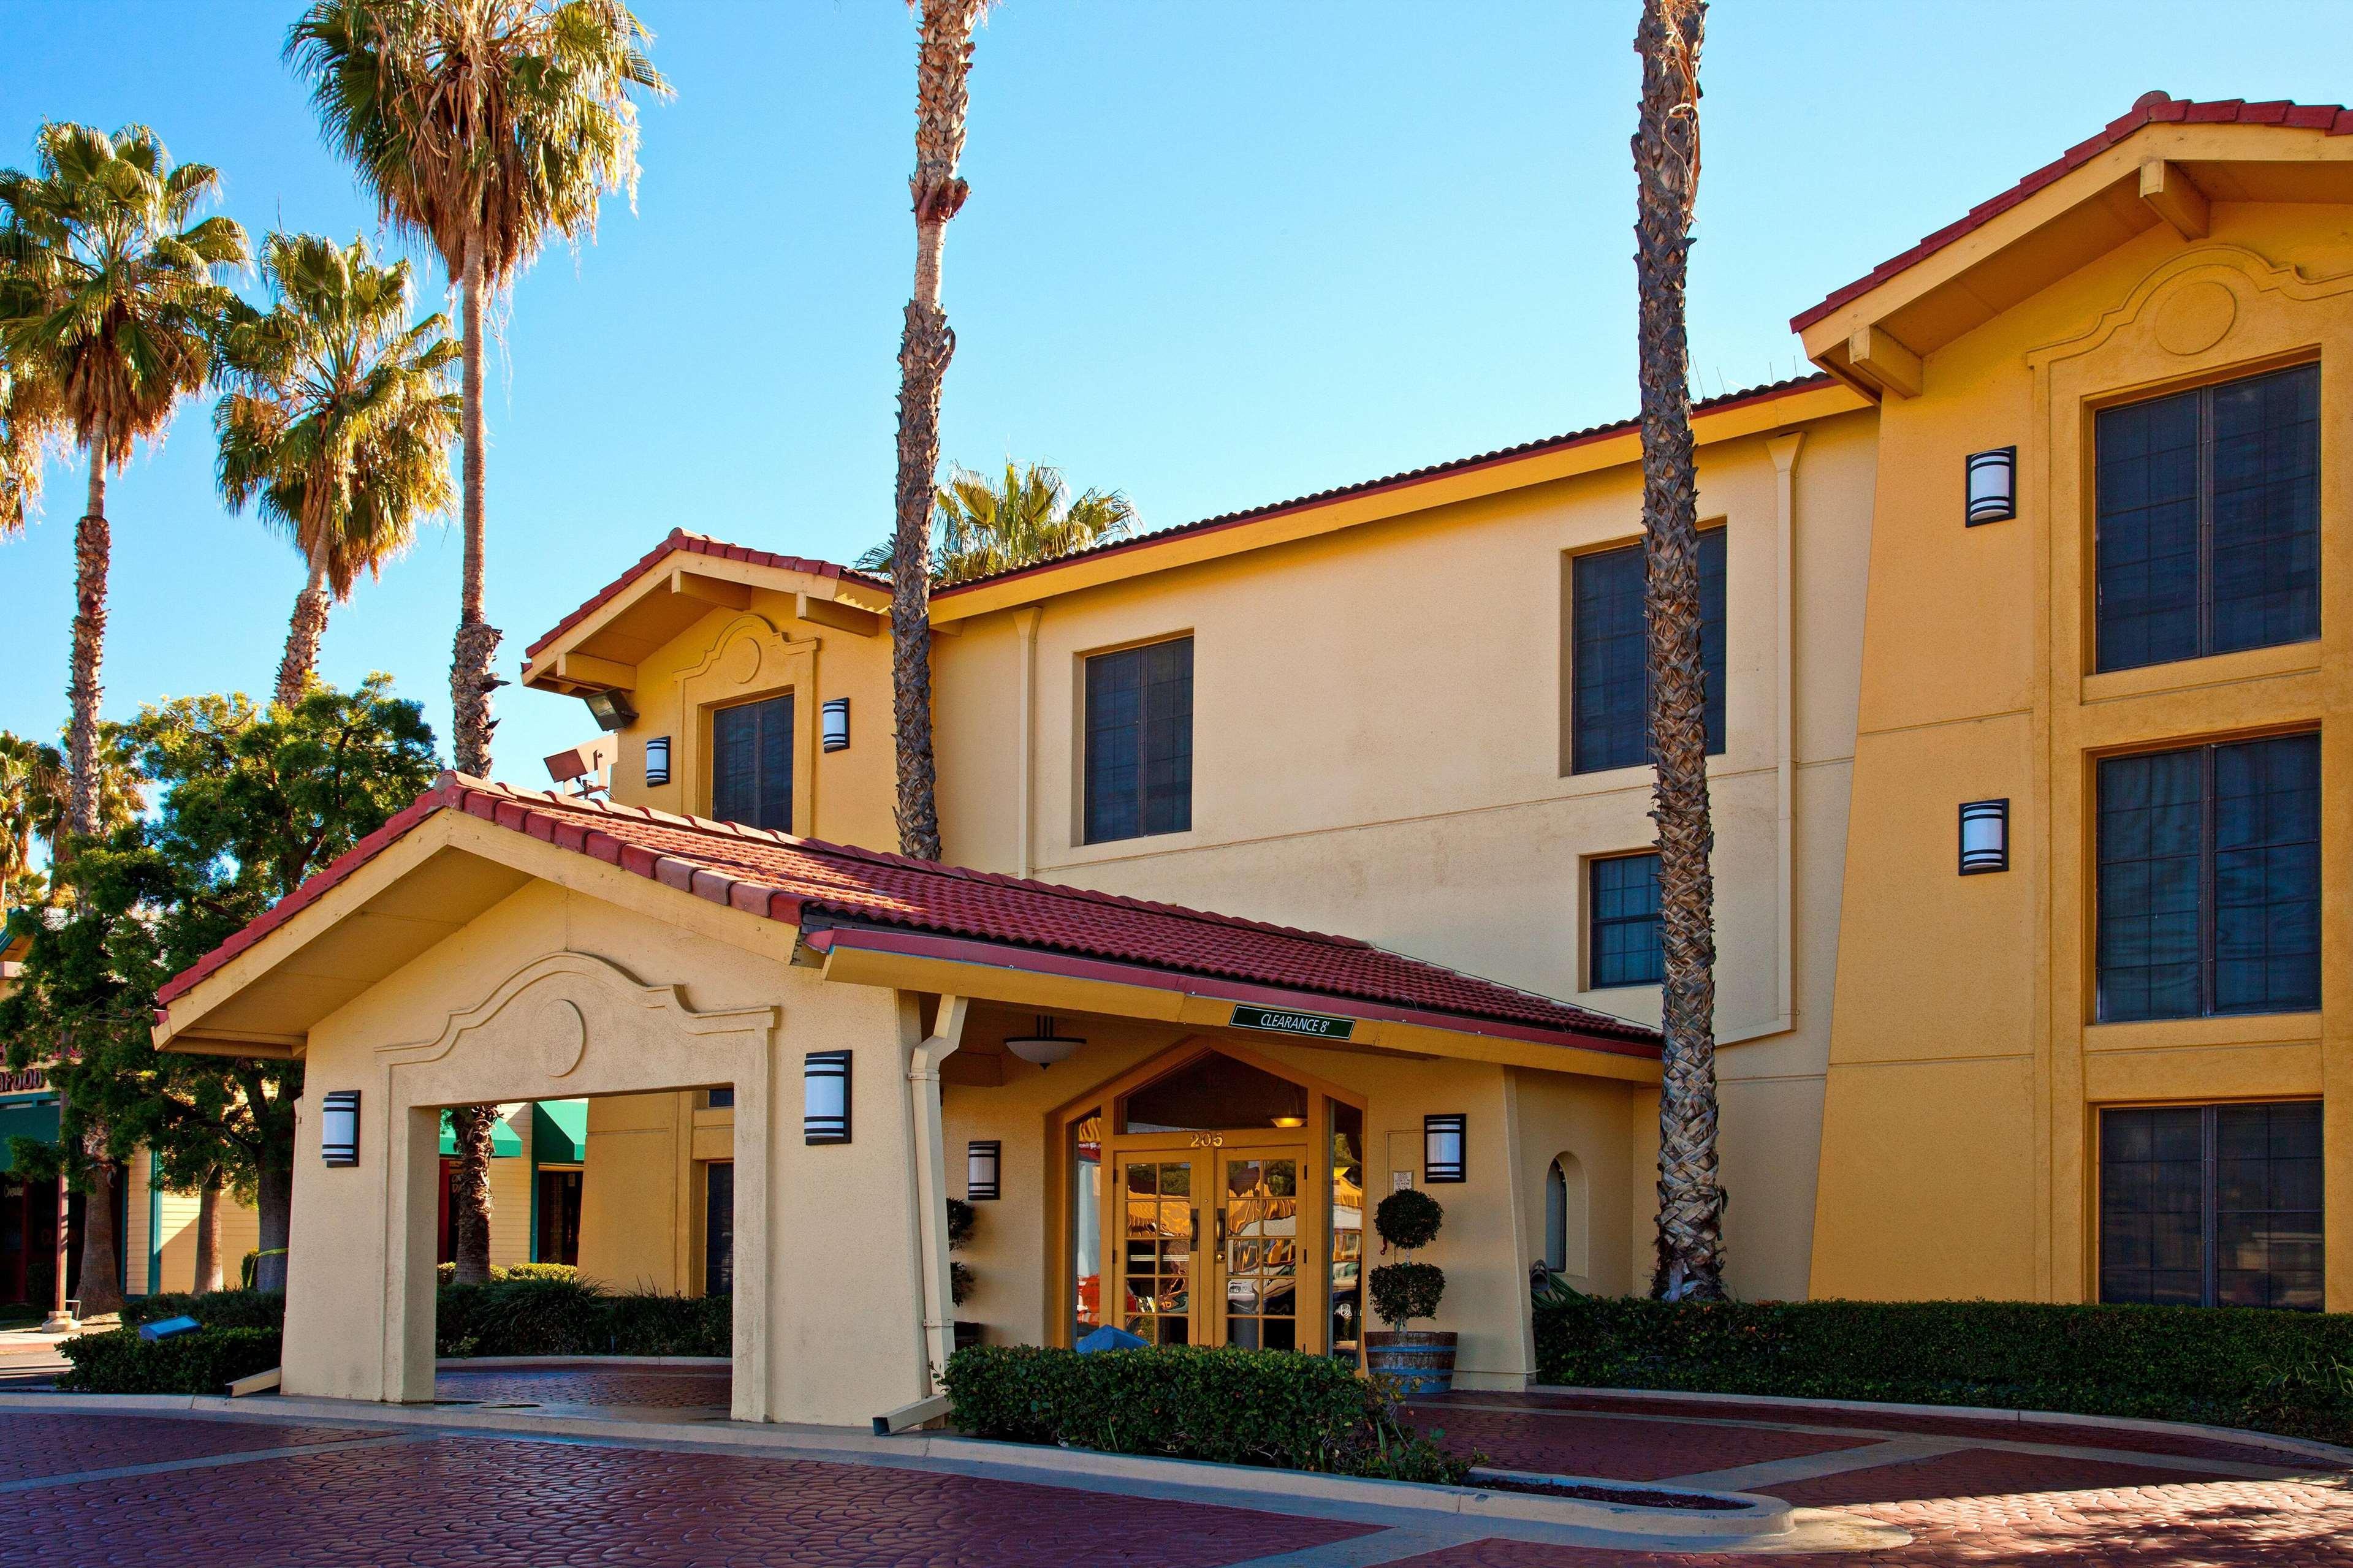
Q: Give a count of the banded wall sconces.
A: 8